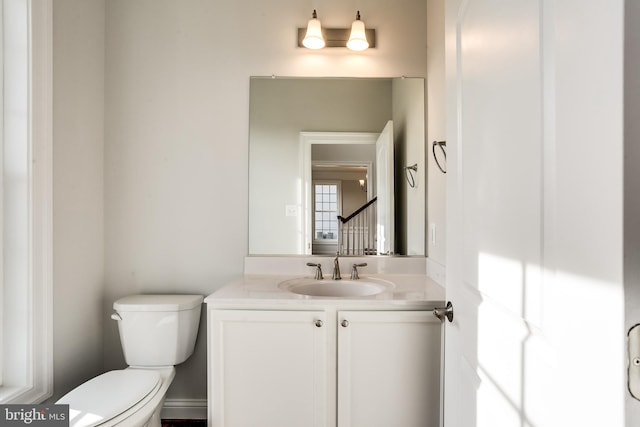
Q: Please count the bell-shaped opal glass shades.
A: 2